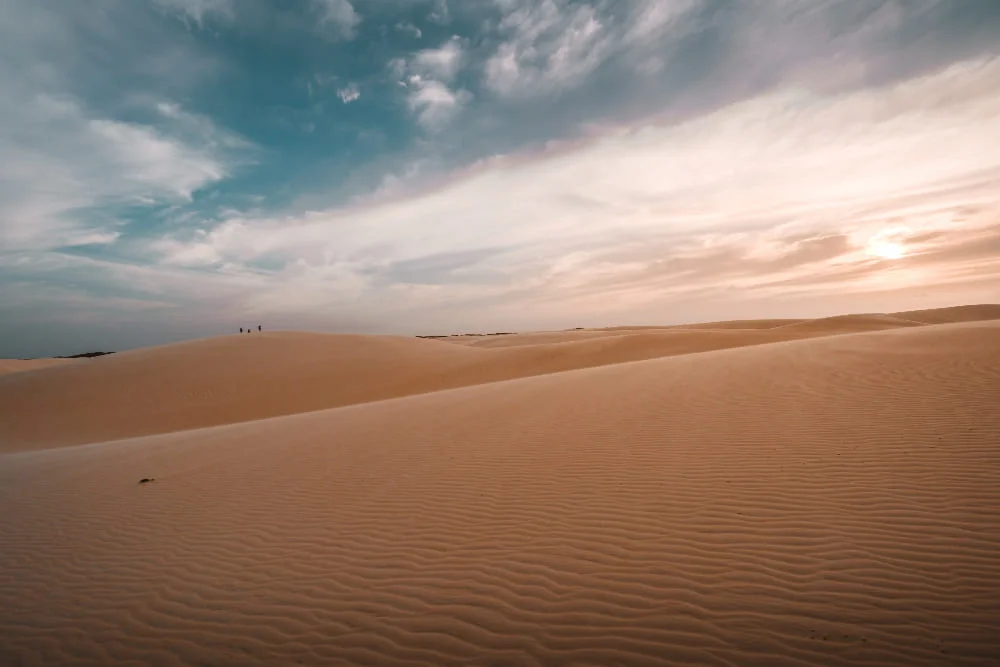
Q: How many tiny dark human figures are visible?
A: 3